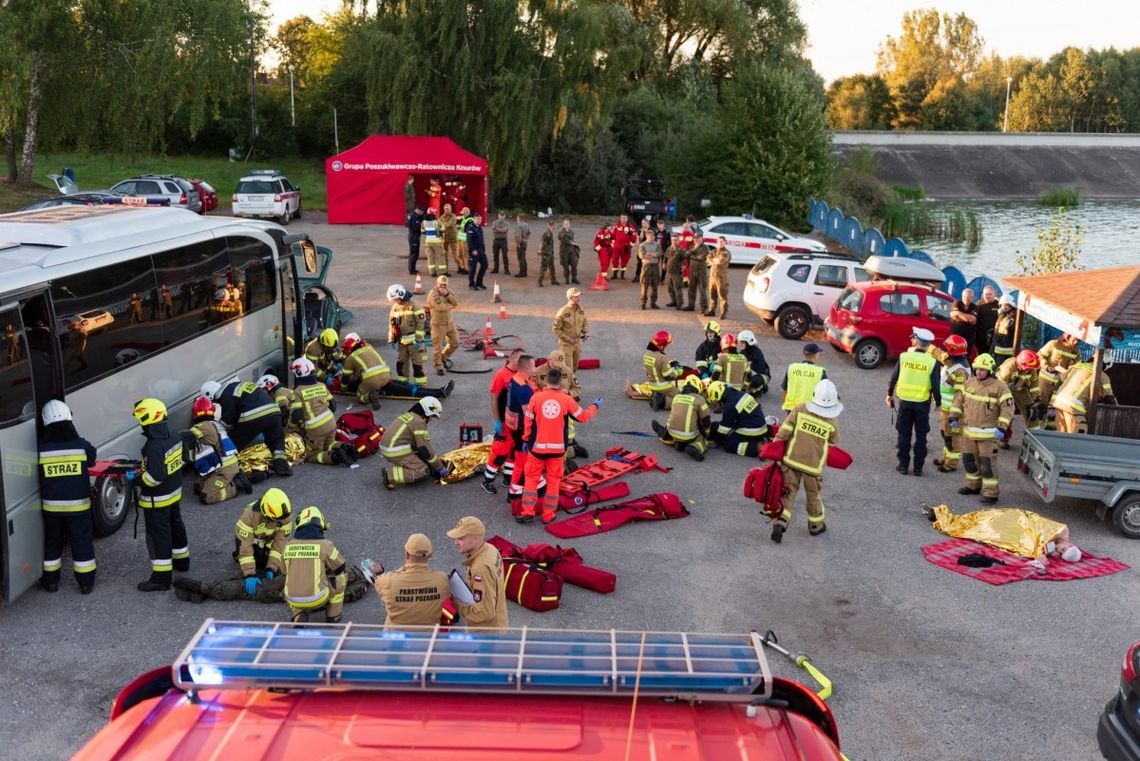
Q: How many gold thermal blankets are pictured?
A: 3